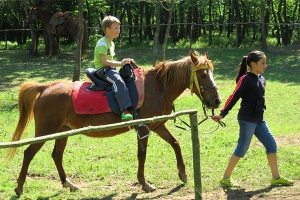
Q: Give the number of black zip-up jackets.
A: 1